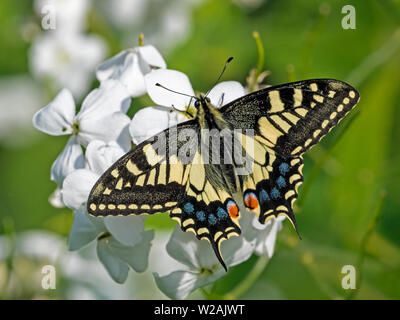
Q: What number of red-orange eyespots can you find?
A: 2